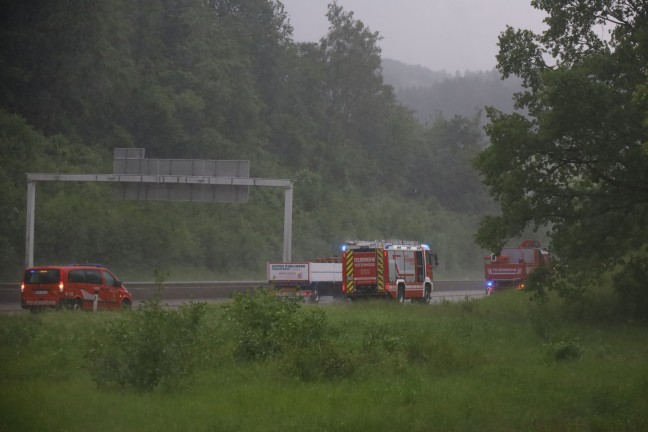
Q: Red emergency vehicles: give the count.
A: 3